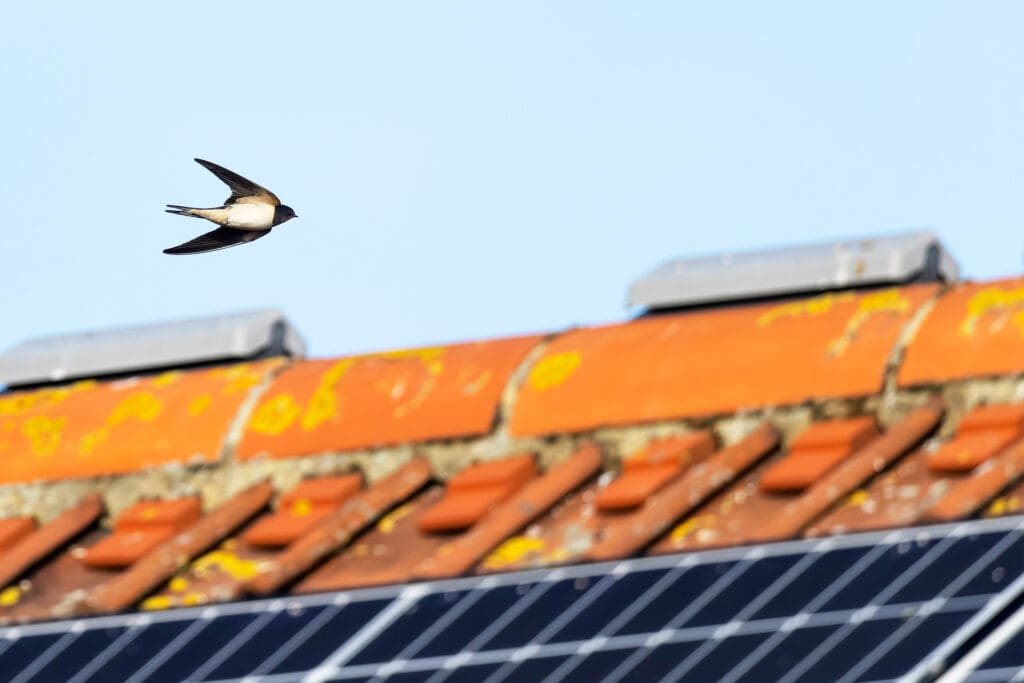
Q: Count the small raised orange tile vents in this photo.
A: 7